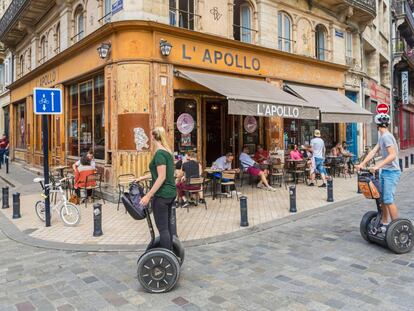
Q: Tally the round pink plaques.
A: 2